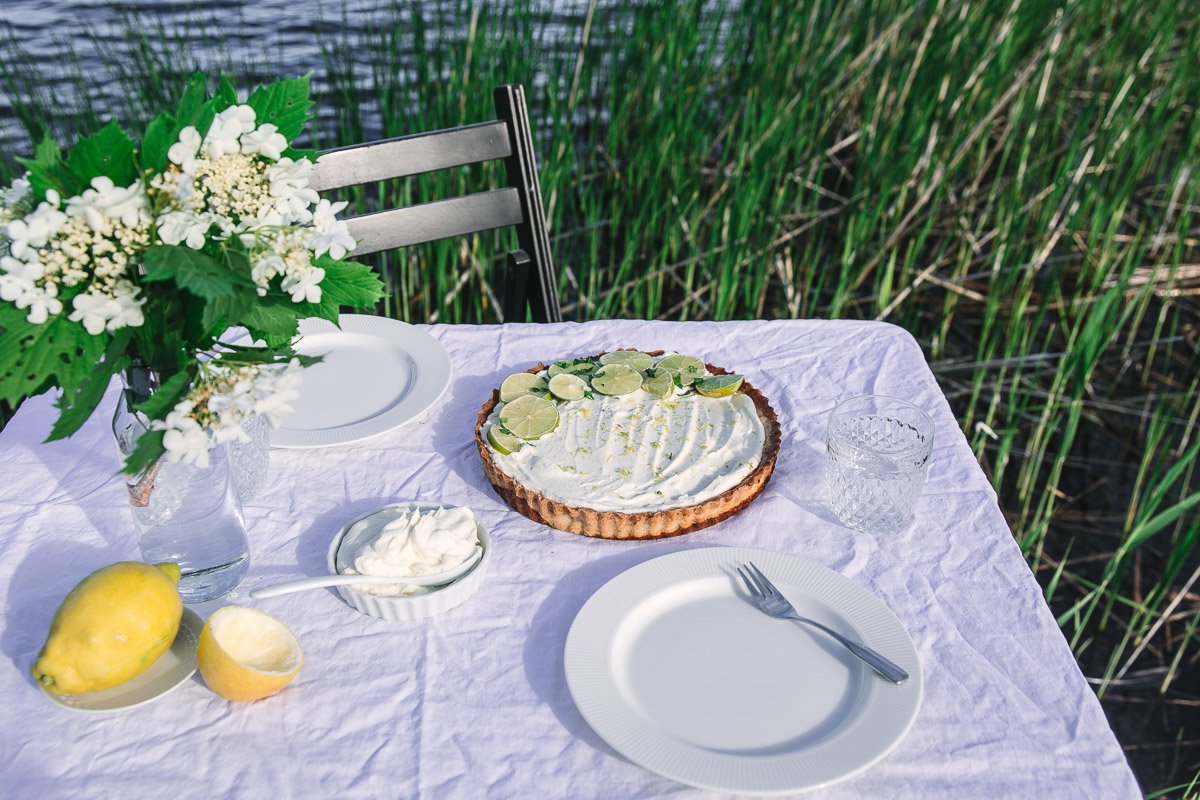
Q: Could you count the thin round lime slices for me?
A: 10